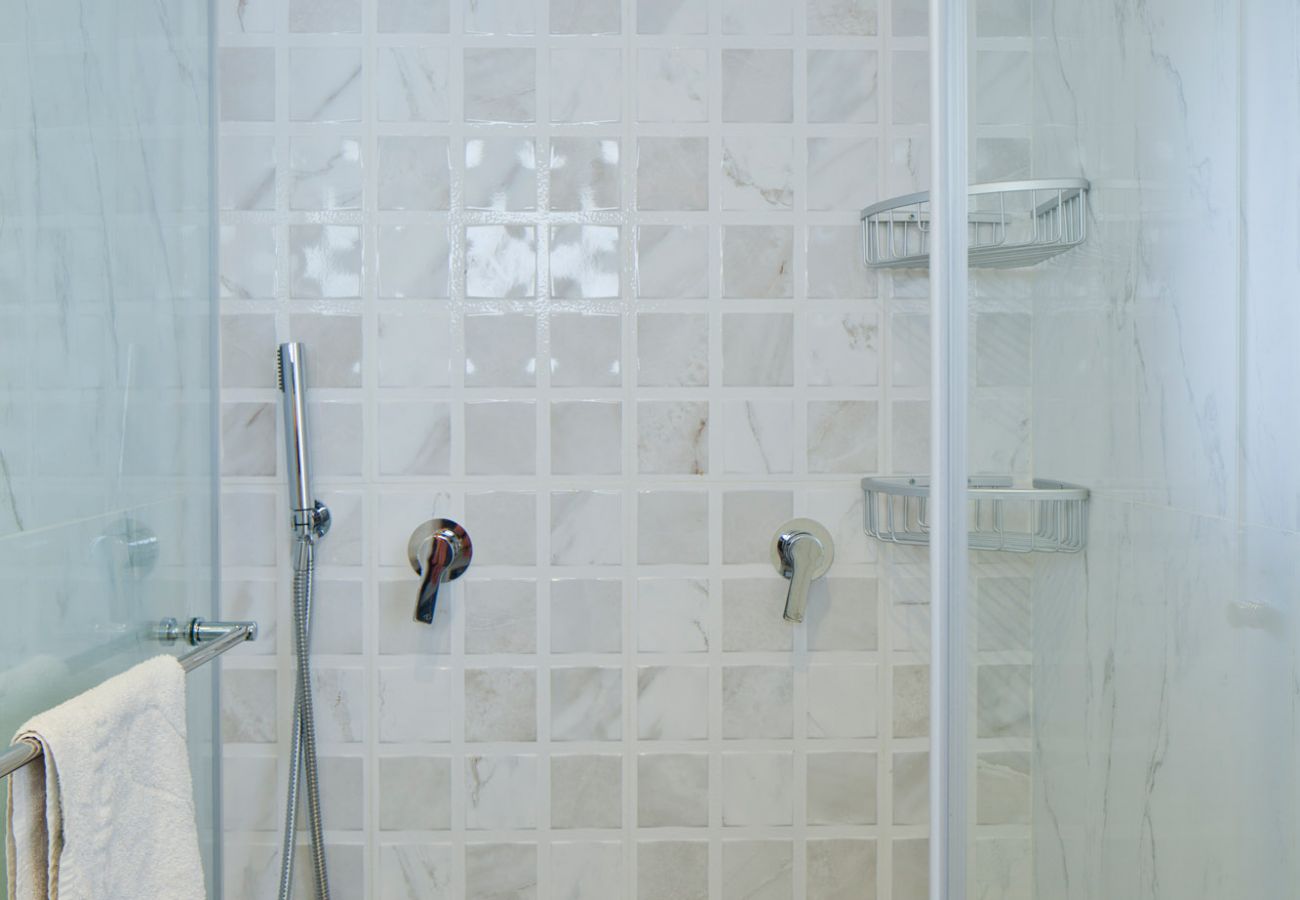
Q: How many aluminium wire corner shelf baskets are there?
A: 2